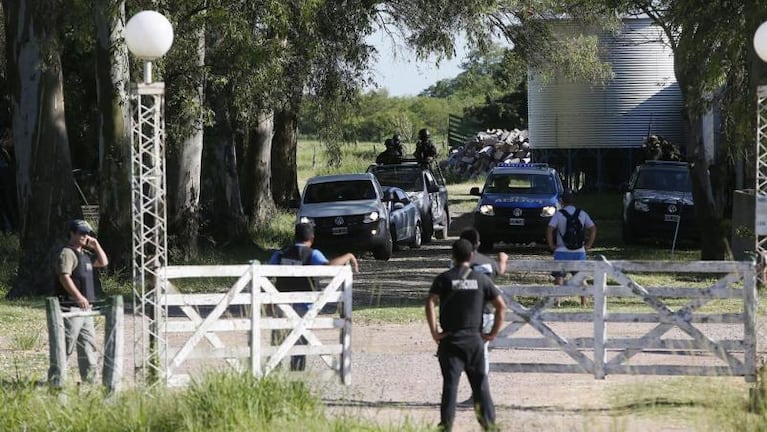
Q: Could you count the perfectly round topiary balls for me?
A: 0